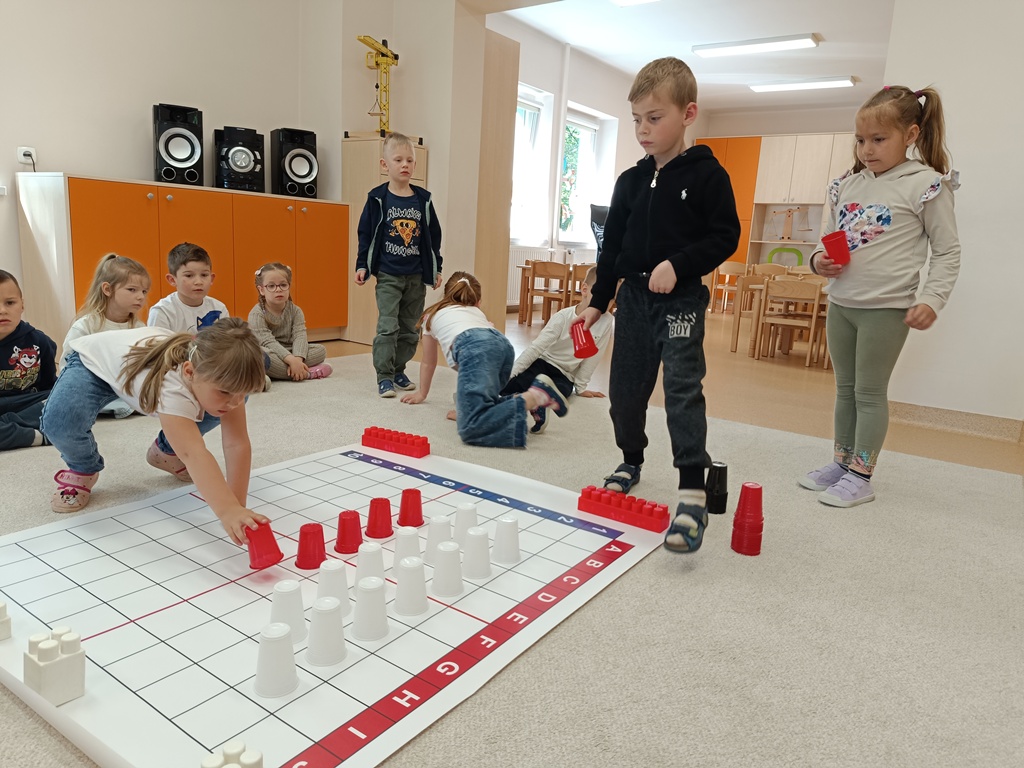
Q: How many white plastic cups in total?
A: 13